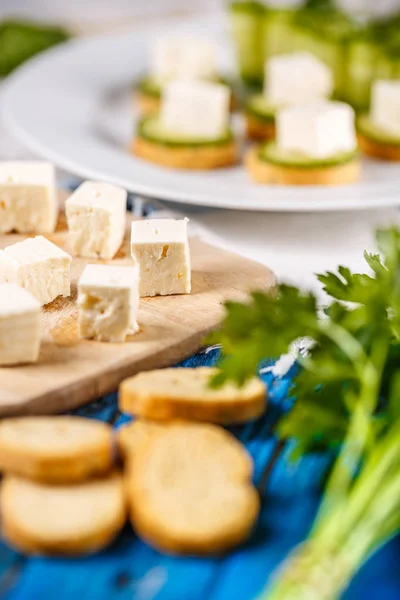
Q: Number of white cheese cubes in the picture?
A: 12